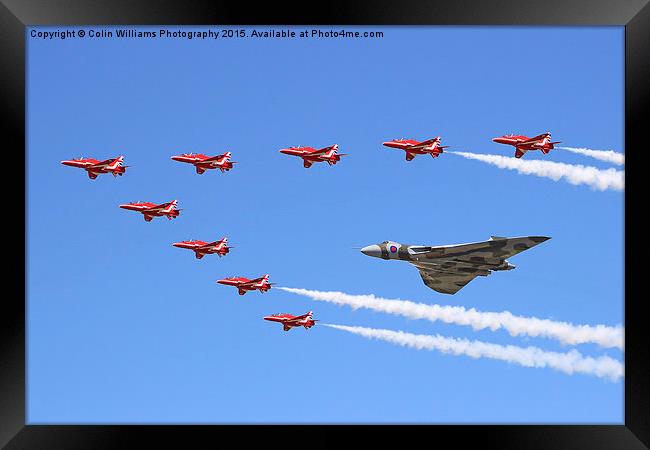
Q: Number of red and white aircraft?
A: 9